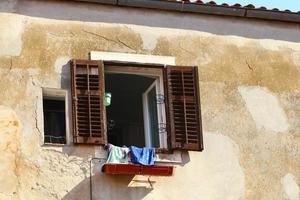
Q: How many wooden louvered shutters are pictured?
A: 2